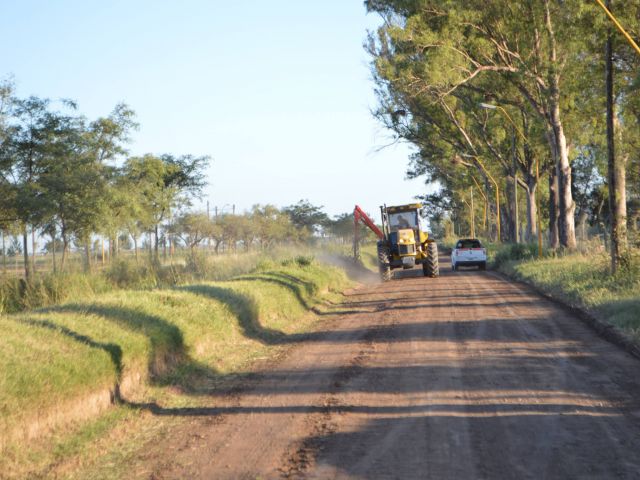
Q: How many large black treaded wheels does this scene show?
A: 2